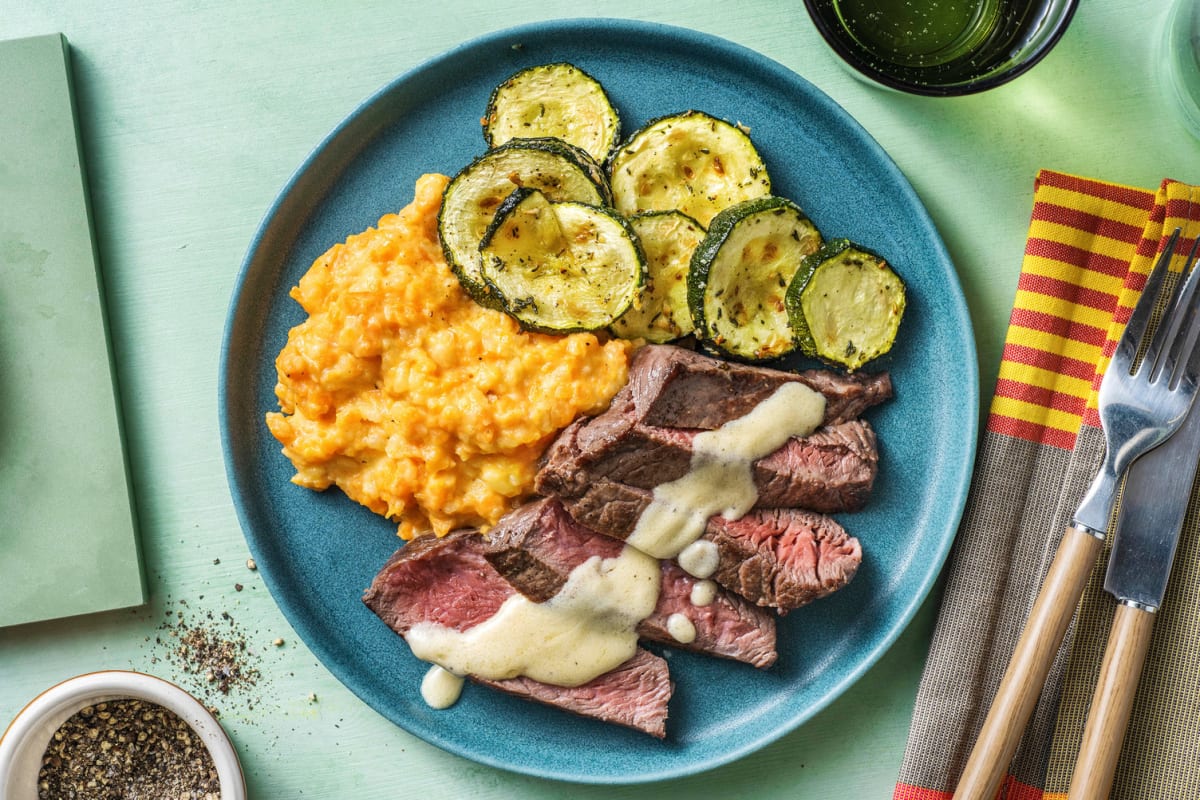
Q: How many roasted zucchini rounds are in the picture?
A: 7